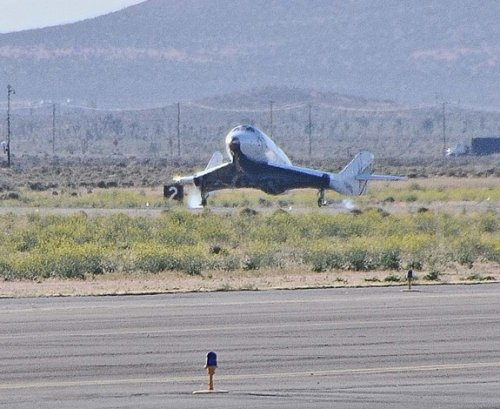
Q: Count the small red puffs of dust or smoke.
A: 0